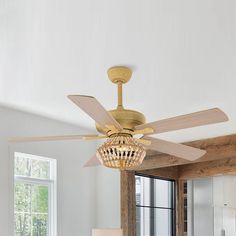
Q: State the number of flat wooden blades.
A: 5